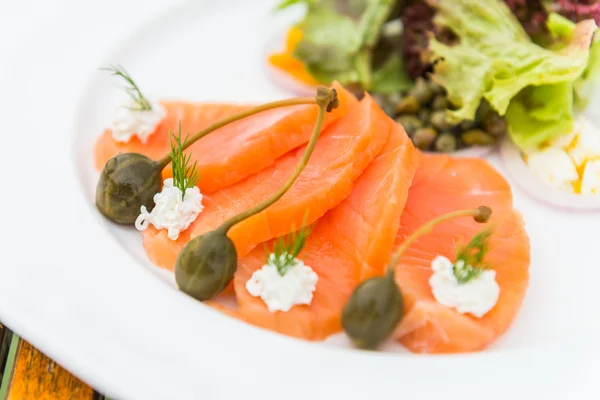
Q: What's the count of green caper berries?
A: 3